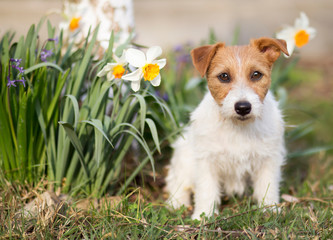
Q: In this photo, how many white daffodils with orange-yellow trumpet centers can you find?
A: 4